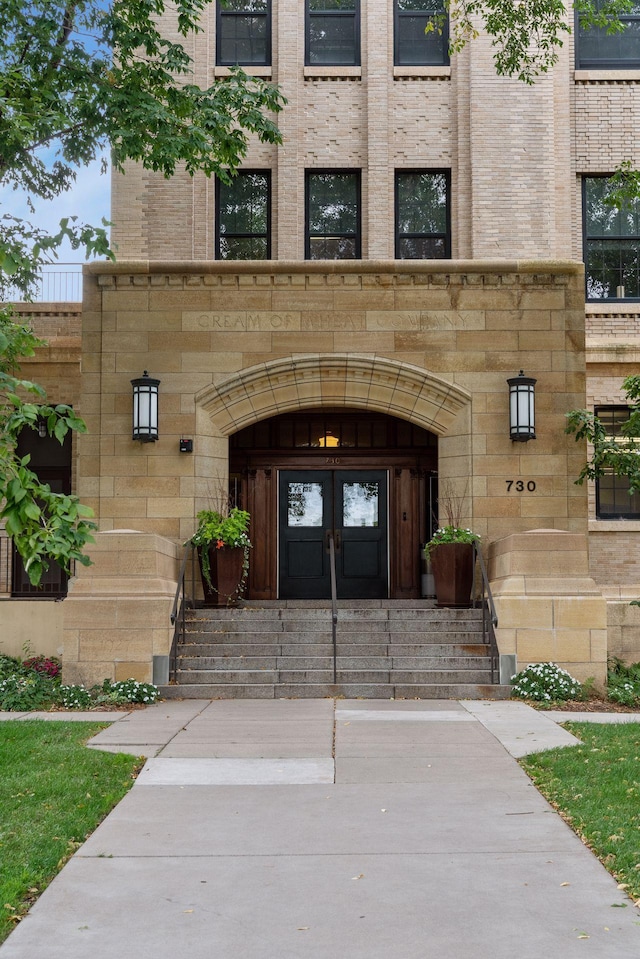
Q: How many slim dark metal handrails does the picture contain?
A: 3